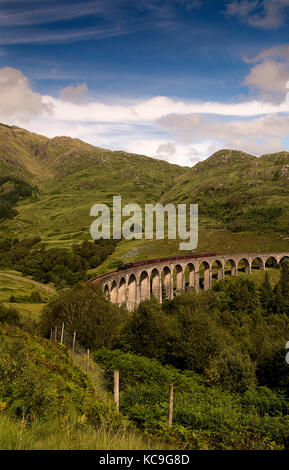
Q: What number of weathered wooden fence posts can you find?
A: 7